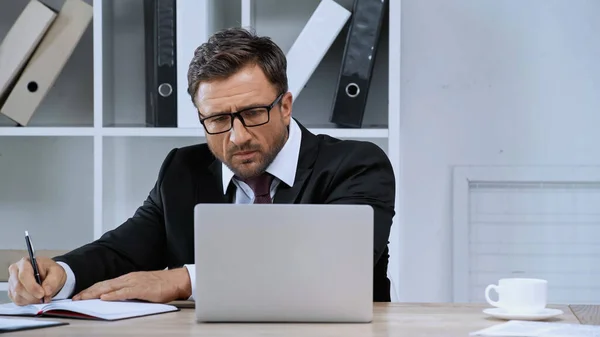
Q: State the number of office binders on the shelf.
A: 6